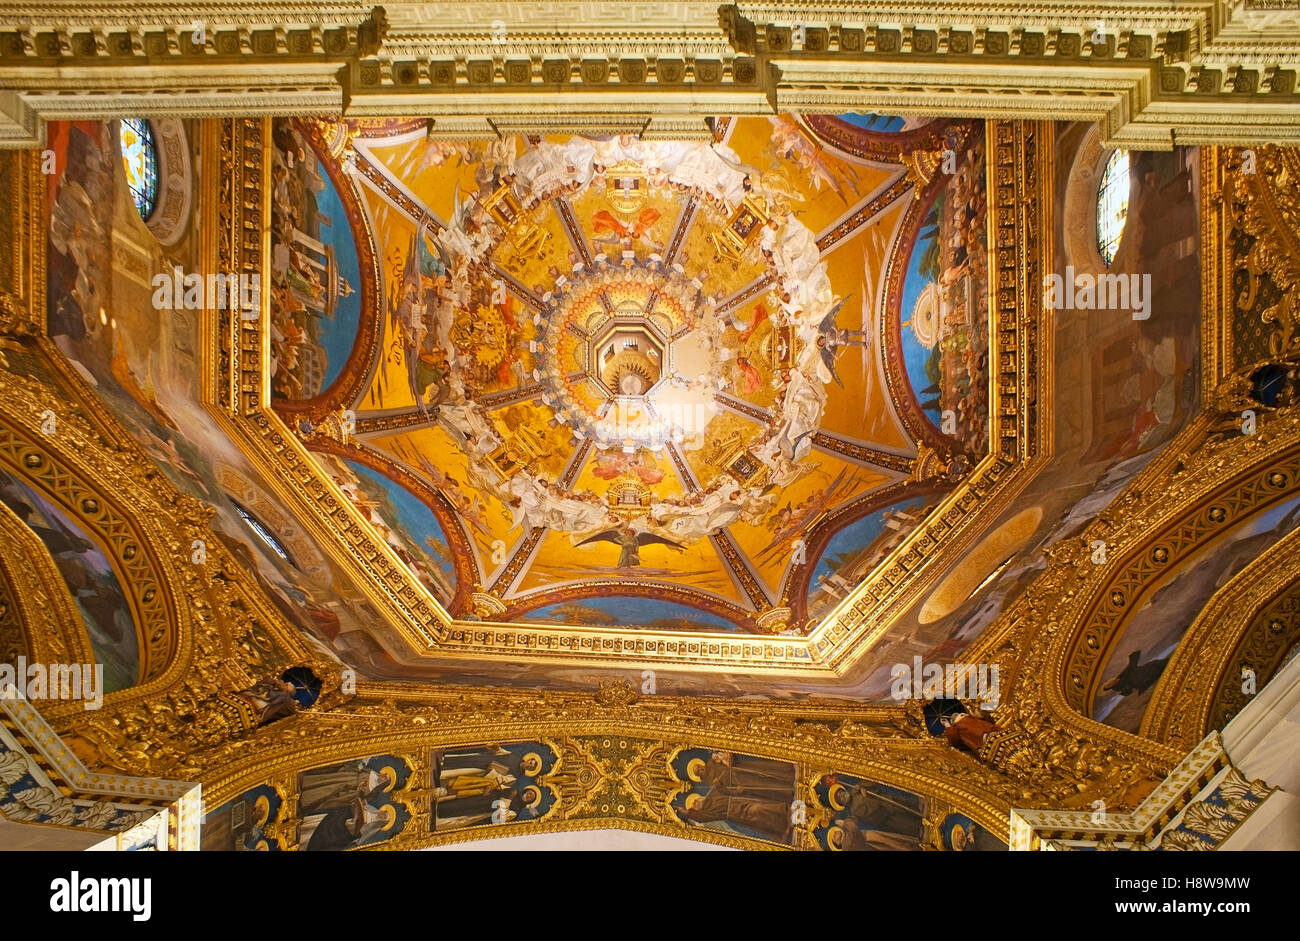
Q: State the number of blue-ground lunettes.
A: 6